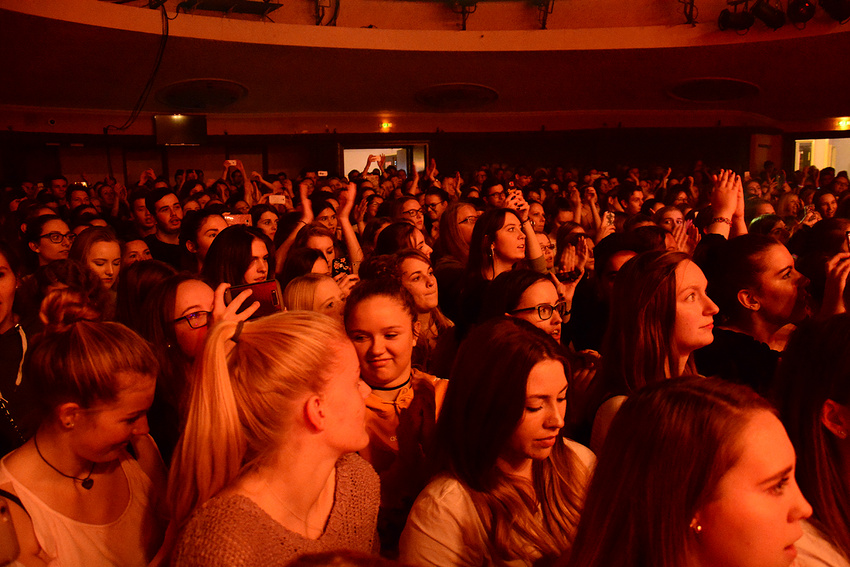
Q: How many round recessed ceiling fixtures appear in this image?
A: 3